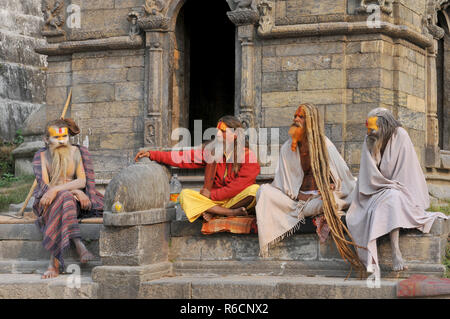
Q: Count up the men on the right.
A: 3